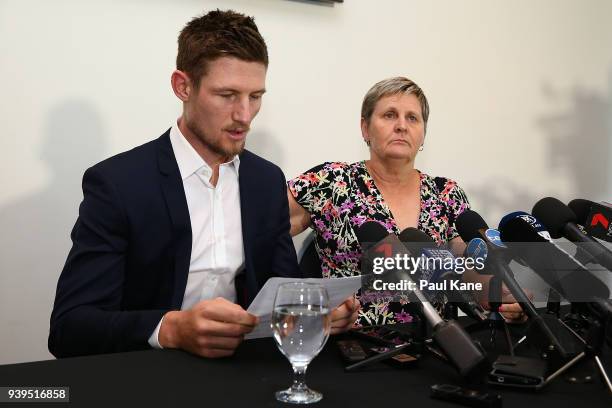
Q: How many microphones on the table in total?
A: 6